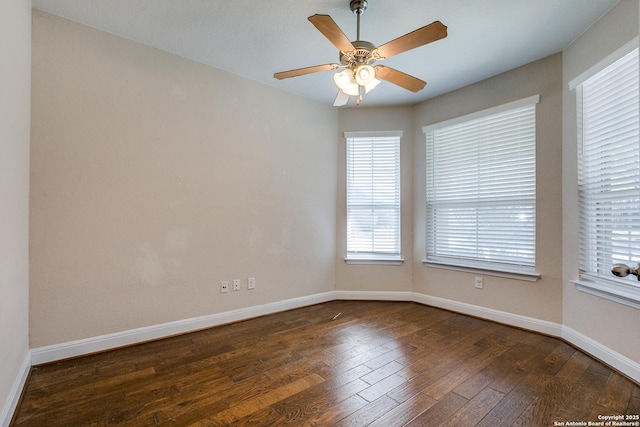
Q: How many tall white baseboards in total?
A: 5